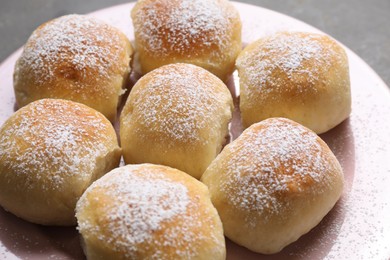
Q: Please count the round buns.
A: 7